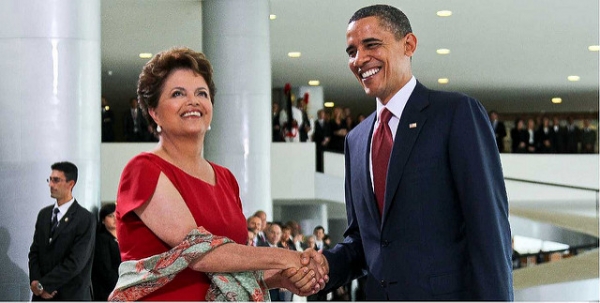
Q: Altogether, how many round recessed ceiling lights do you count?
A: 11